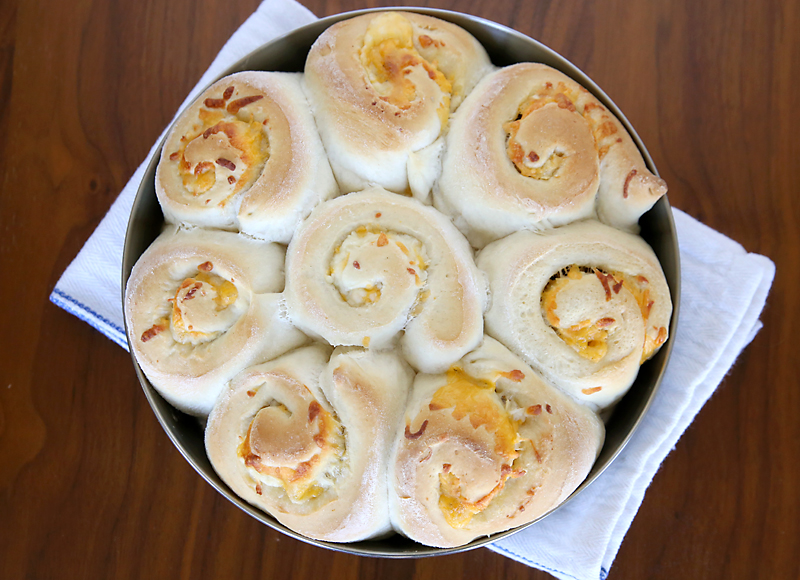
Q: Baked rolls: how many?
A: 8